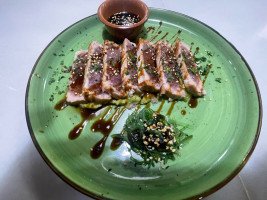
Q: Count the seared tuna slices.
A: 7